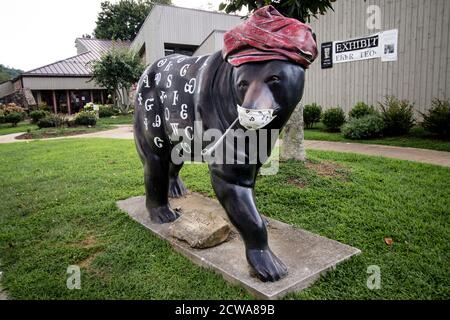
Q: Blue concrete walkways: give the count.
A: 0